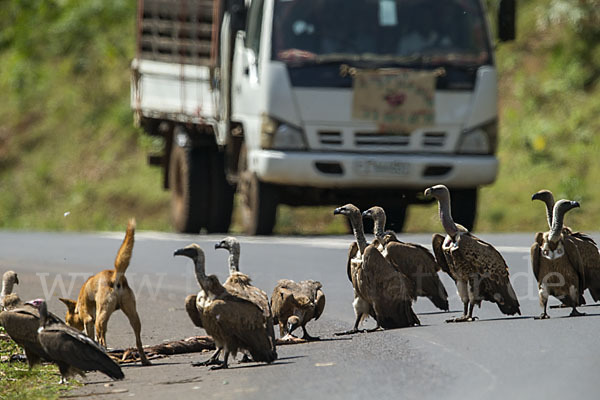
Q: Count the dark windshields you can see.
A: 1